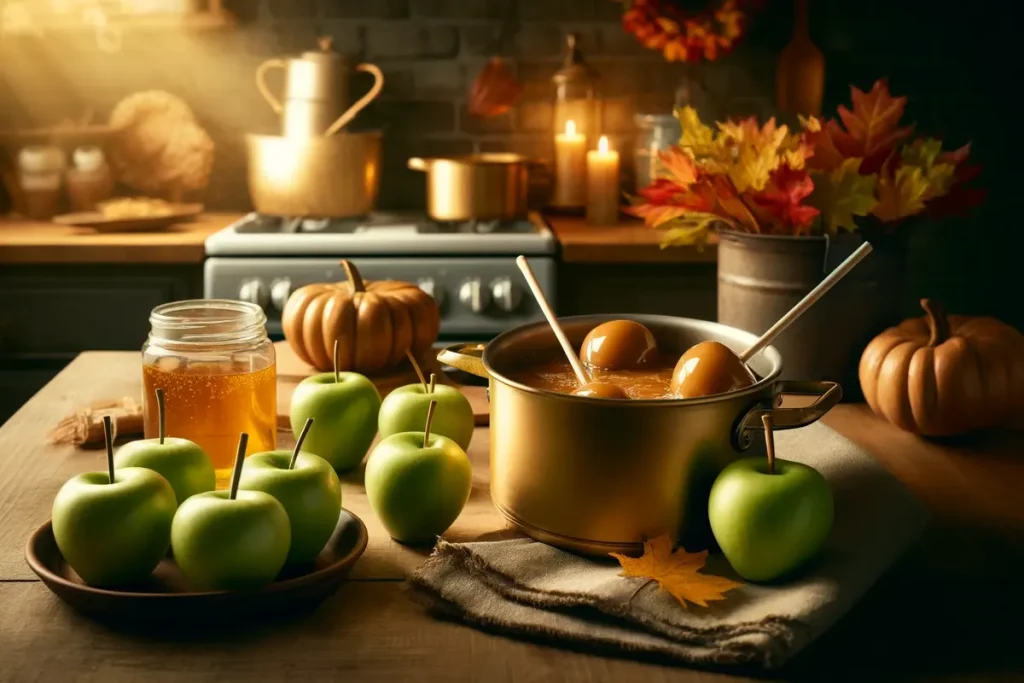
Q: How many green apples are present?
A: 8